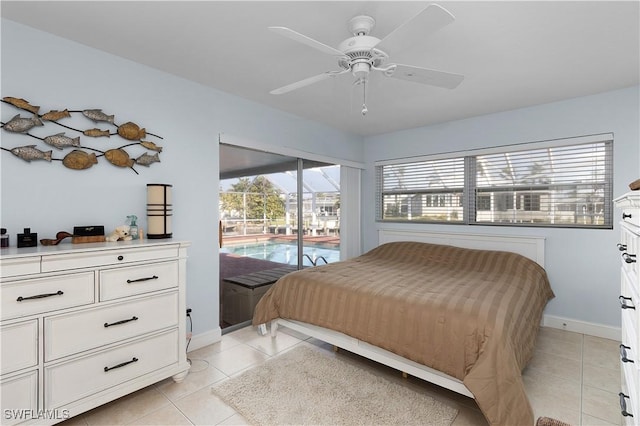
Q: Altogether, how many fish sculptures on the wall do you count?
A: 12